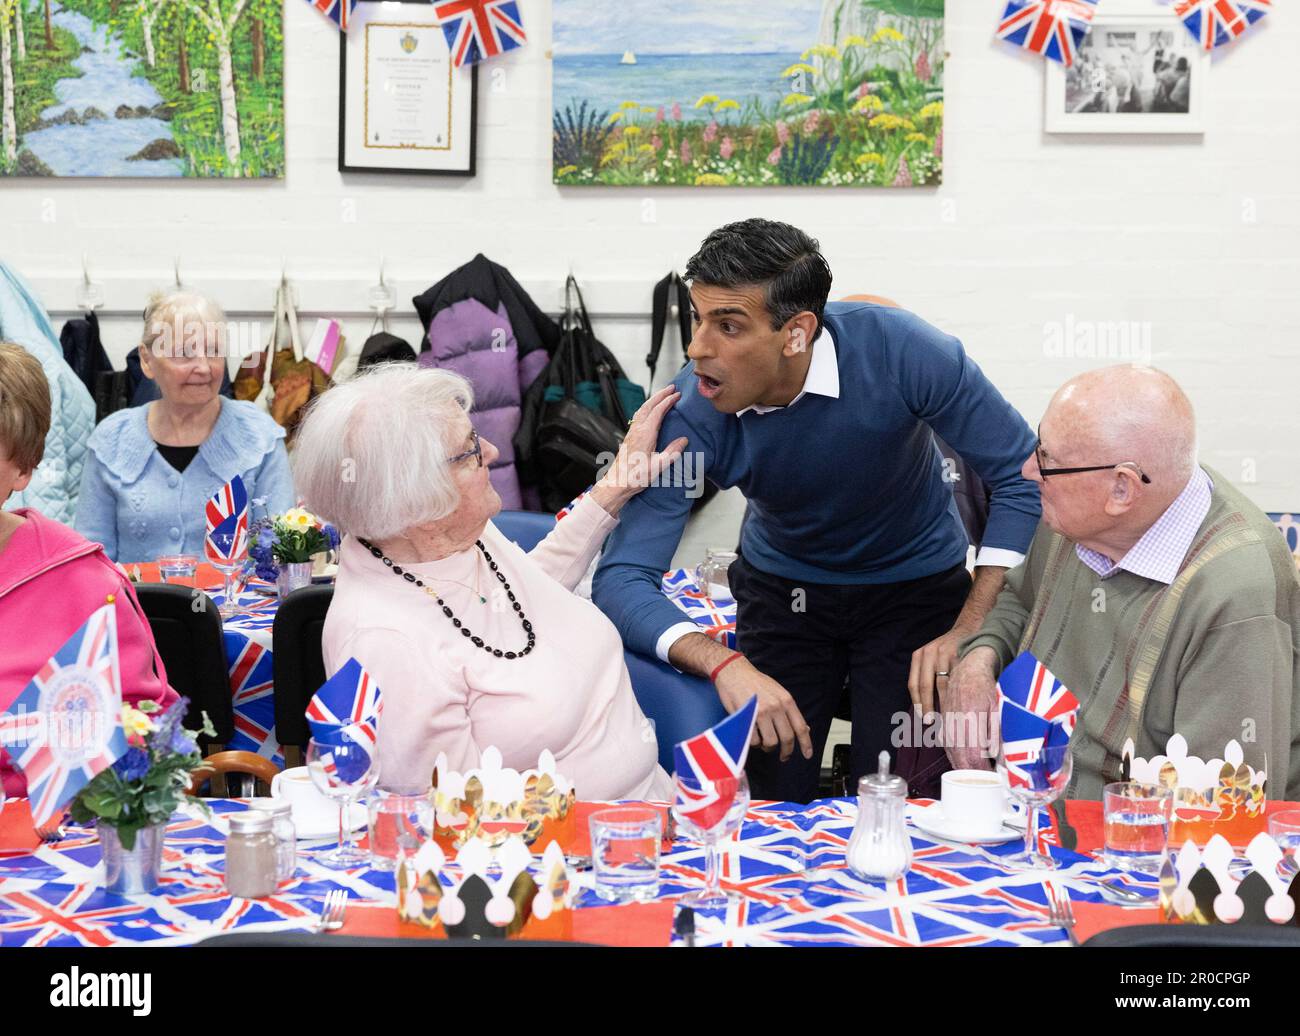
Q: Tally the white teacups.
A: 2